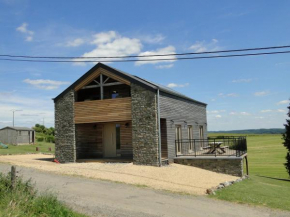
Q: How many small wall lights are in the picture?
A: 6